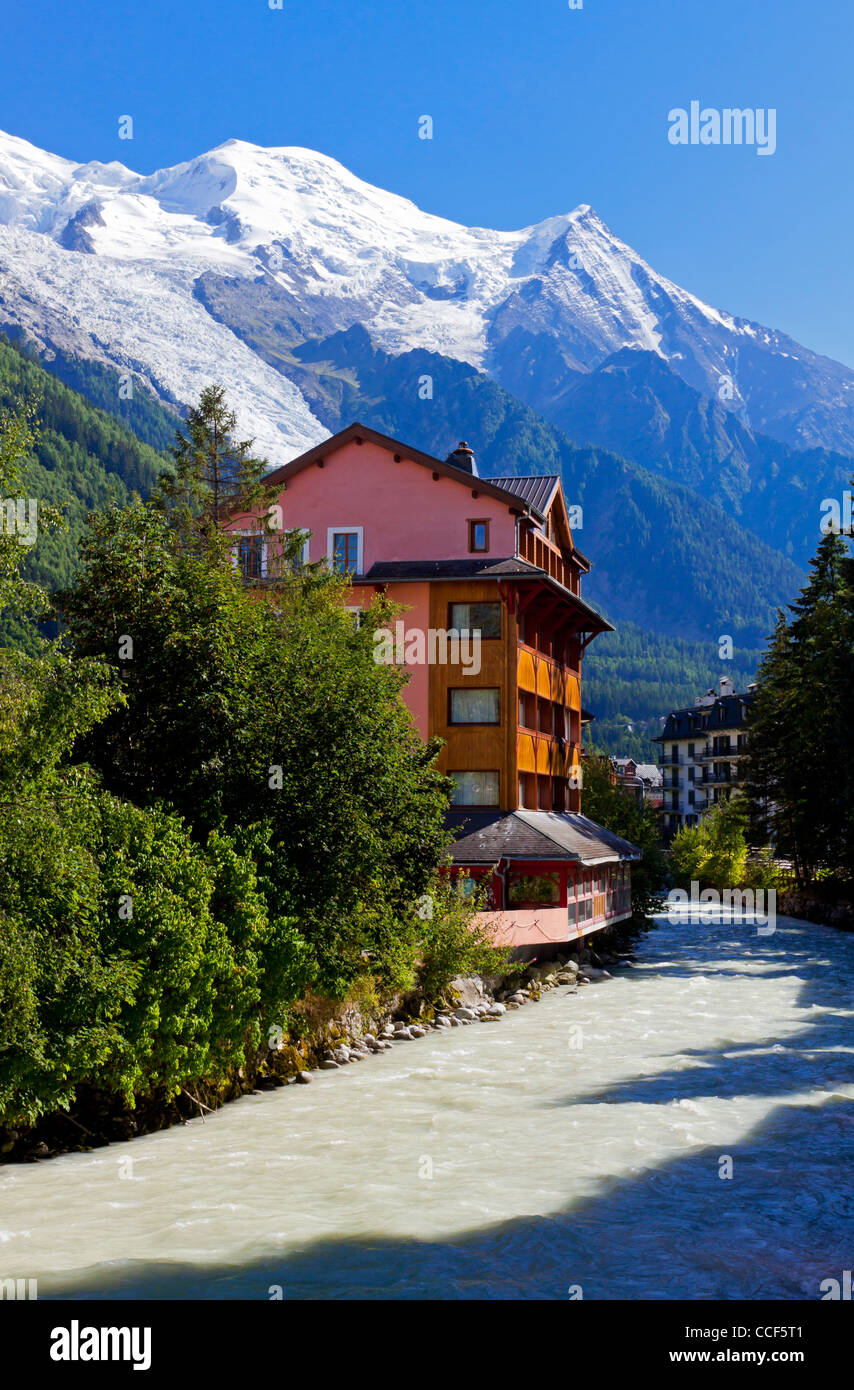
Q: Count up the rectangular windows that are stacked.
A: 3